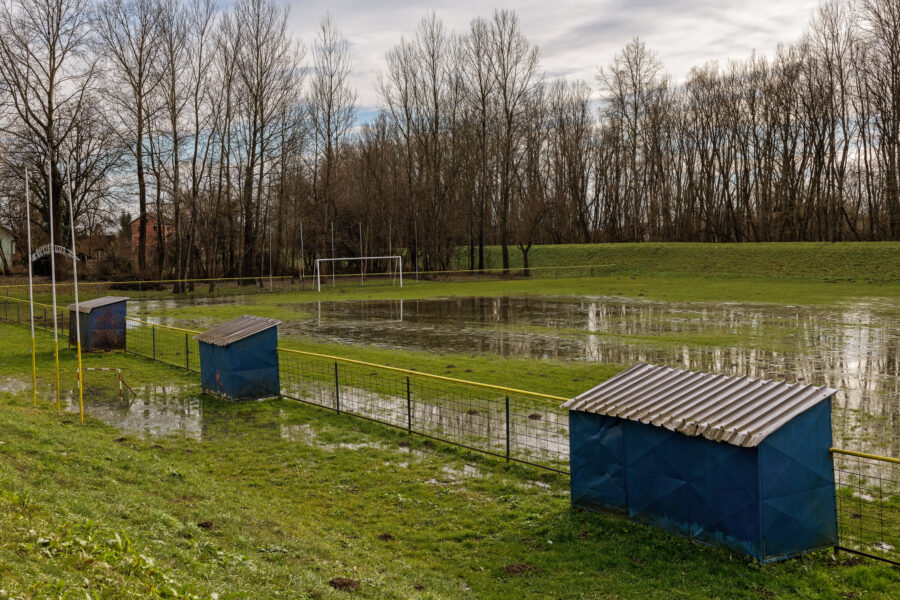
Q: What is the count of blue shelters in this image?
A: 3